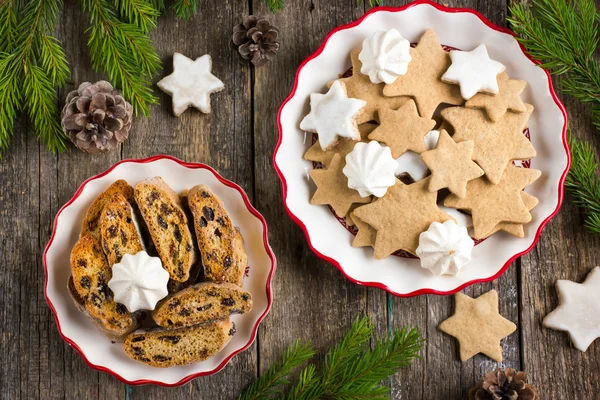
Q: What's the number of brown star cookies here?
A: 13